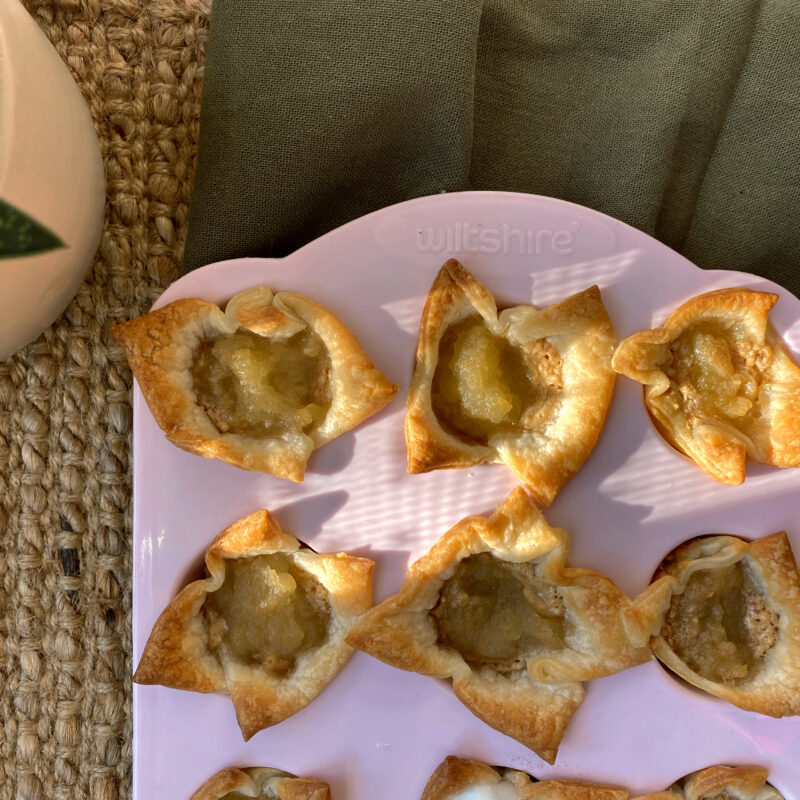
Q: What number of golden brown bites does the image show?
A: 9